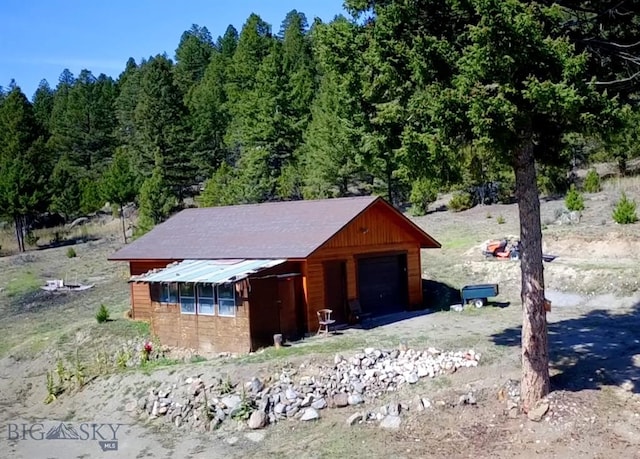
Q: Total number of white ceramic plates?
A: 0